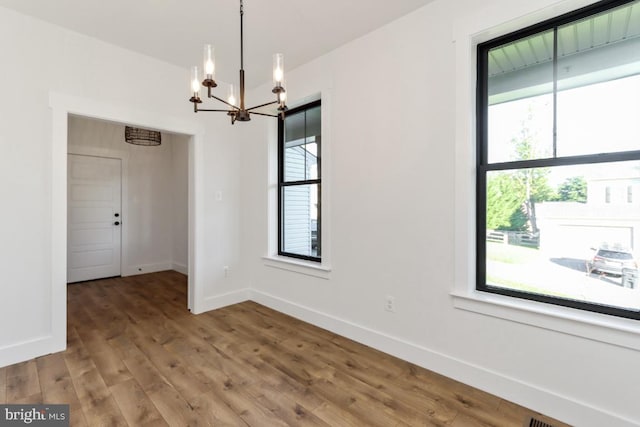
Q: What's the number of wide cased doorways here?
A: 1